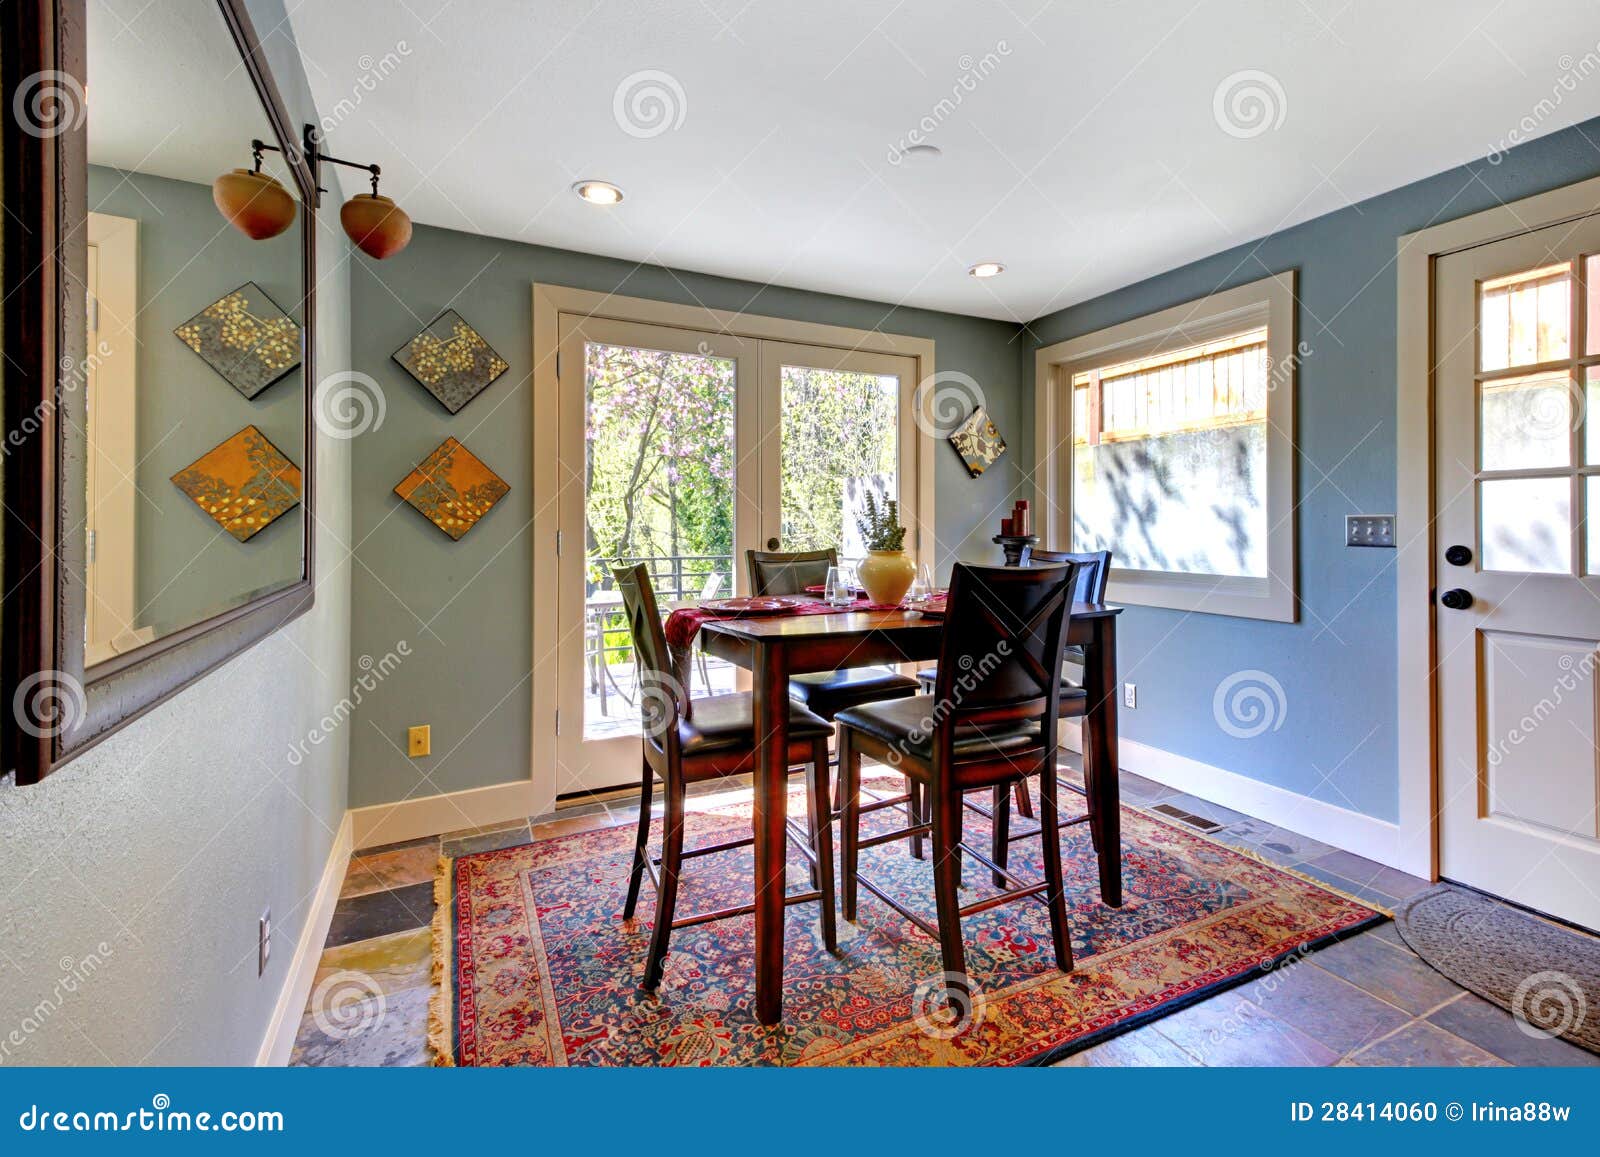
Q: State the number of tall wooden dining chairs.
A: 4